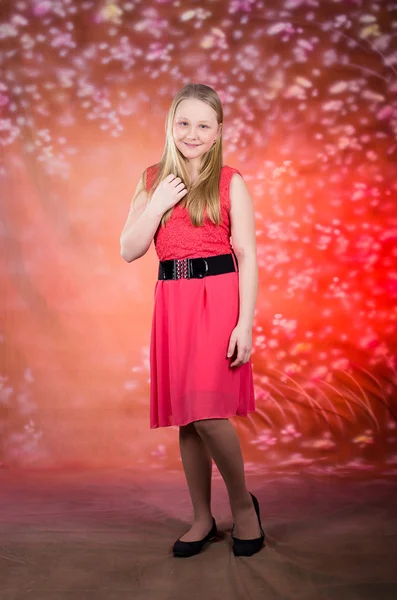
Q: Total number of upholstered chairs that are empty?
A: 0